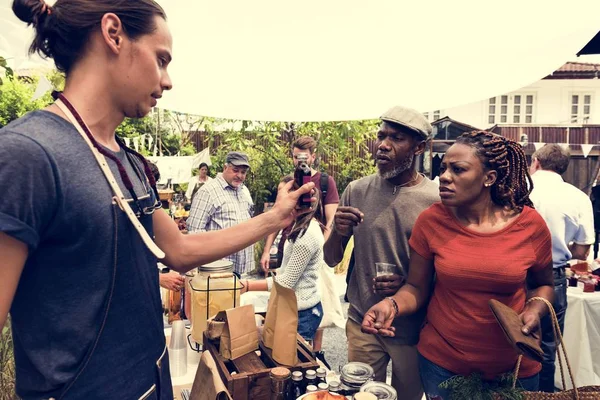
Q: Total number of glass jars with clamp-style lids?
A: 2